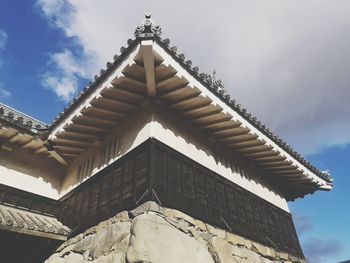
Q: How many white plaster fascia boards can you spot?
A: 2